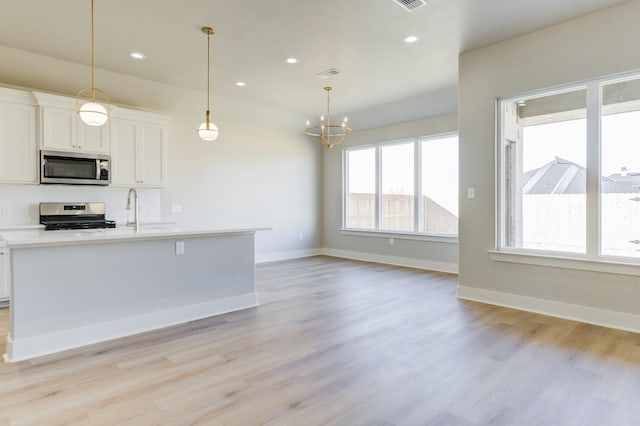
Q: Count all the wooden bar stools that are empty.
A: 0